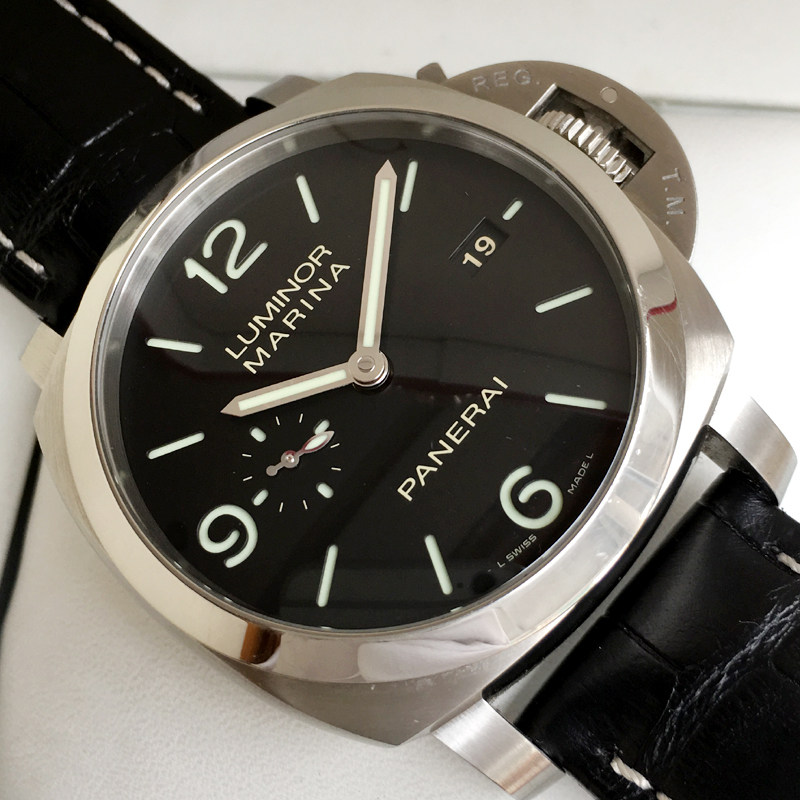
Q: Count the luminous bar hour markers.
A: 9